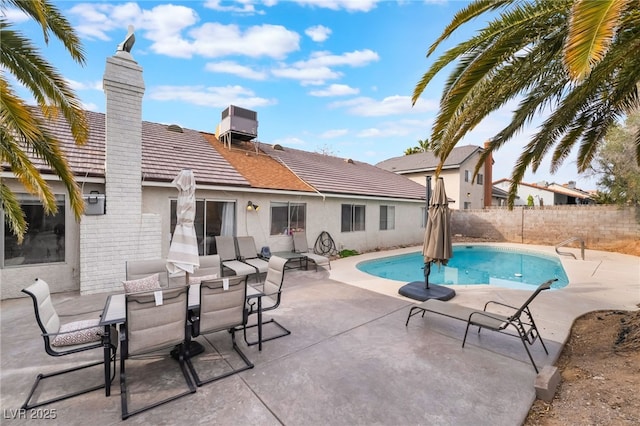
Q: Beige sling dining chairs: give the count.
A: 6